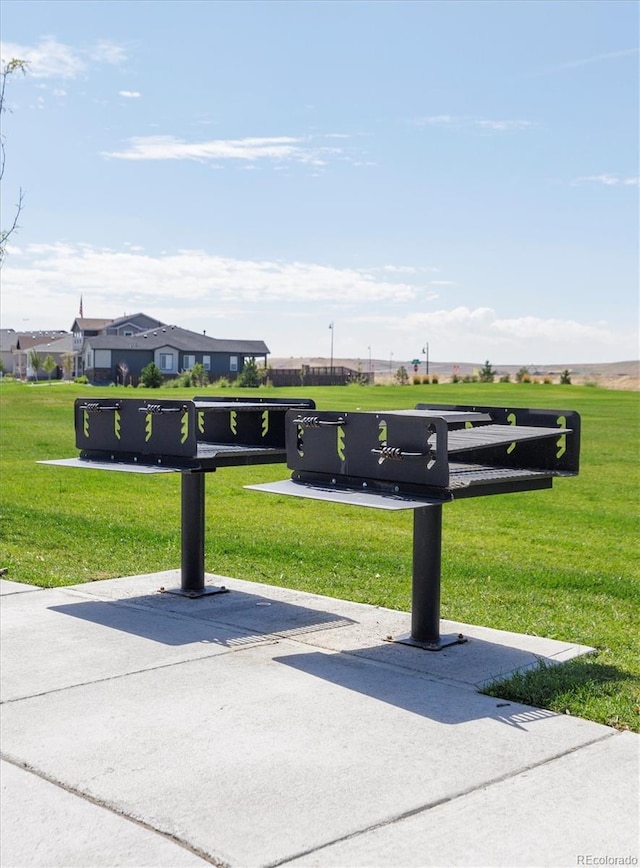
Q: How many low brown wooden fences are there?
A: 1